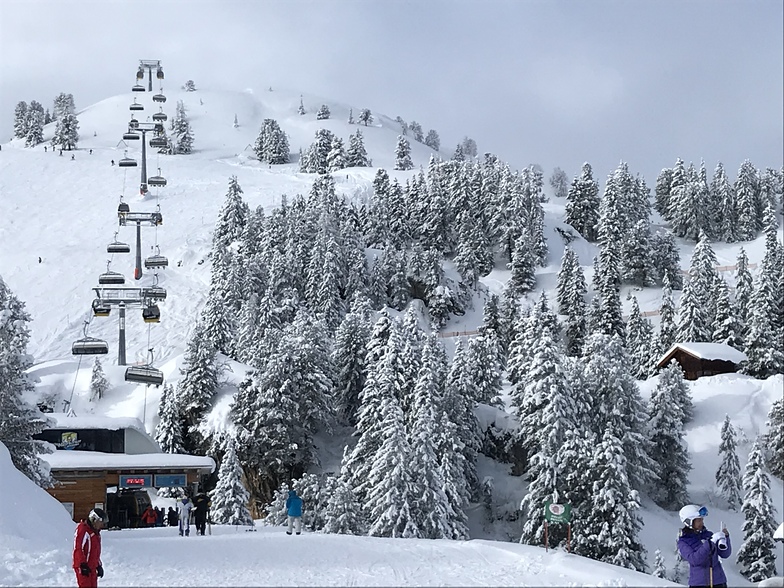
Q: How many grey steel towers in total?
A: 4